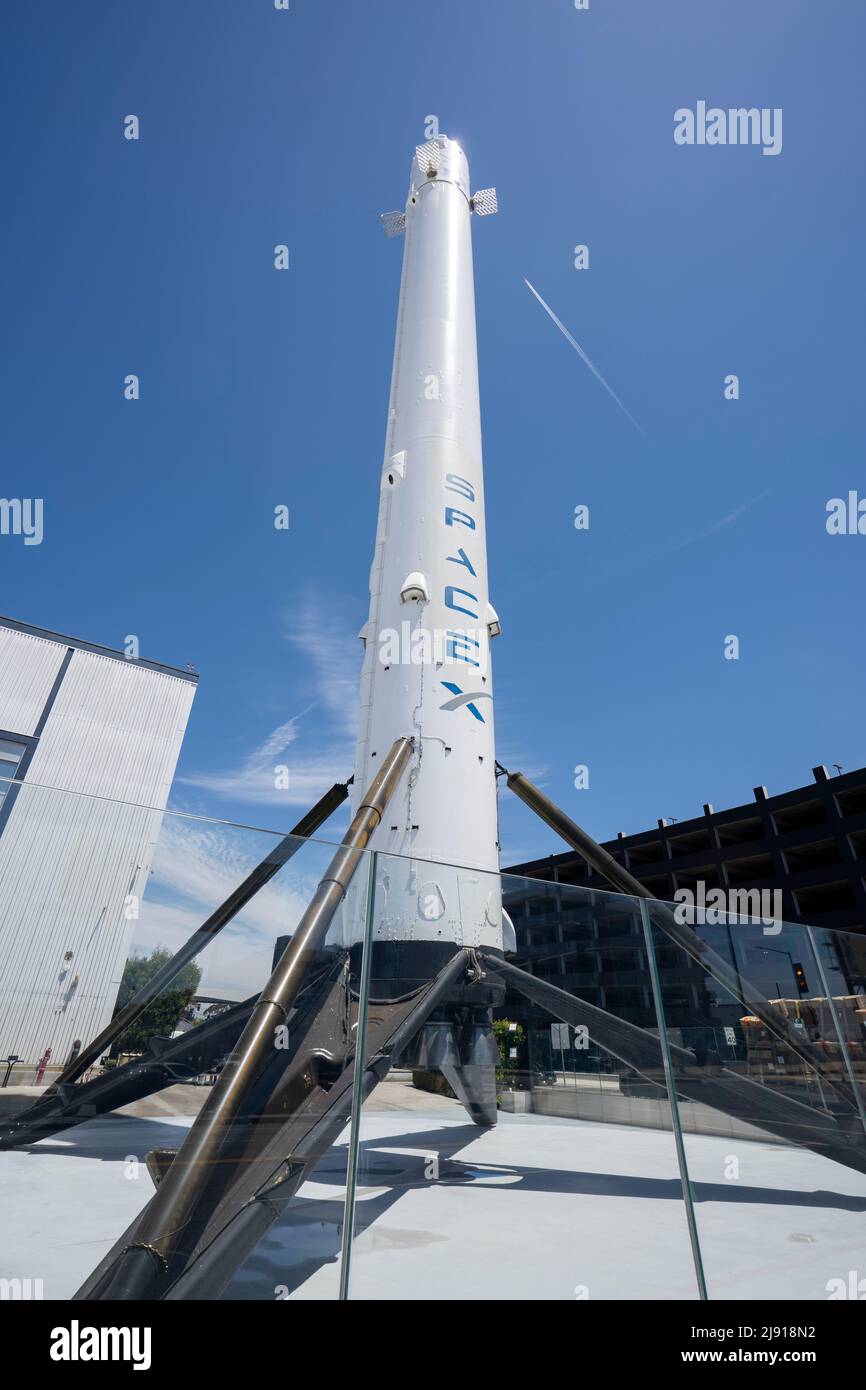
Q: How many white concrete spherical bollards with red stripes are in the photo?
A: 0